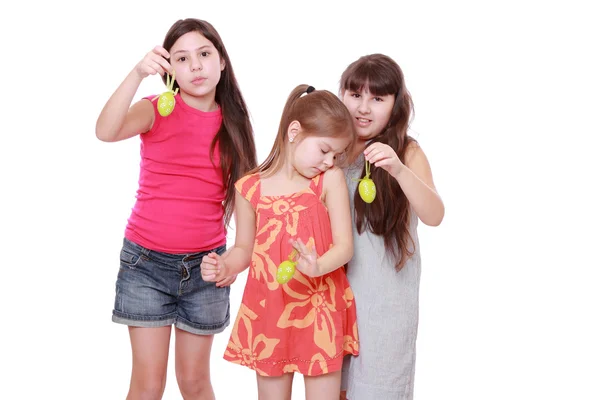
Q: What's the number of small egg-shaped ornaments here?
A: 3